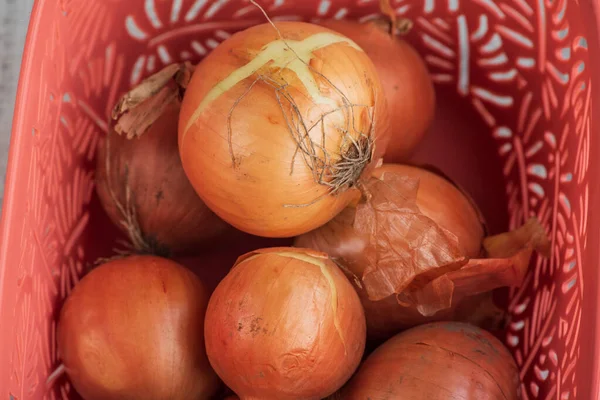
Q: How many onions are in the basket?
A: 7